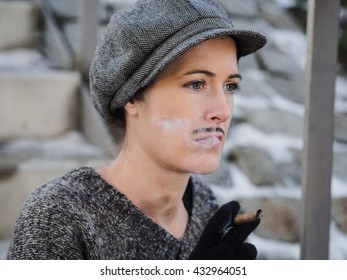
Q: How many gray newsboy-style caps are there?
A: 1